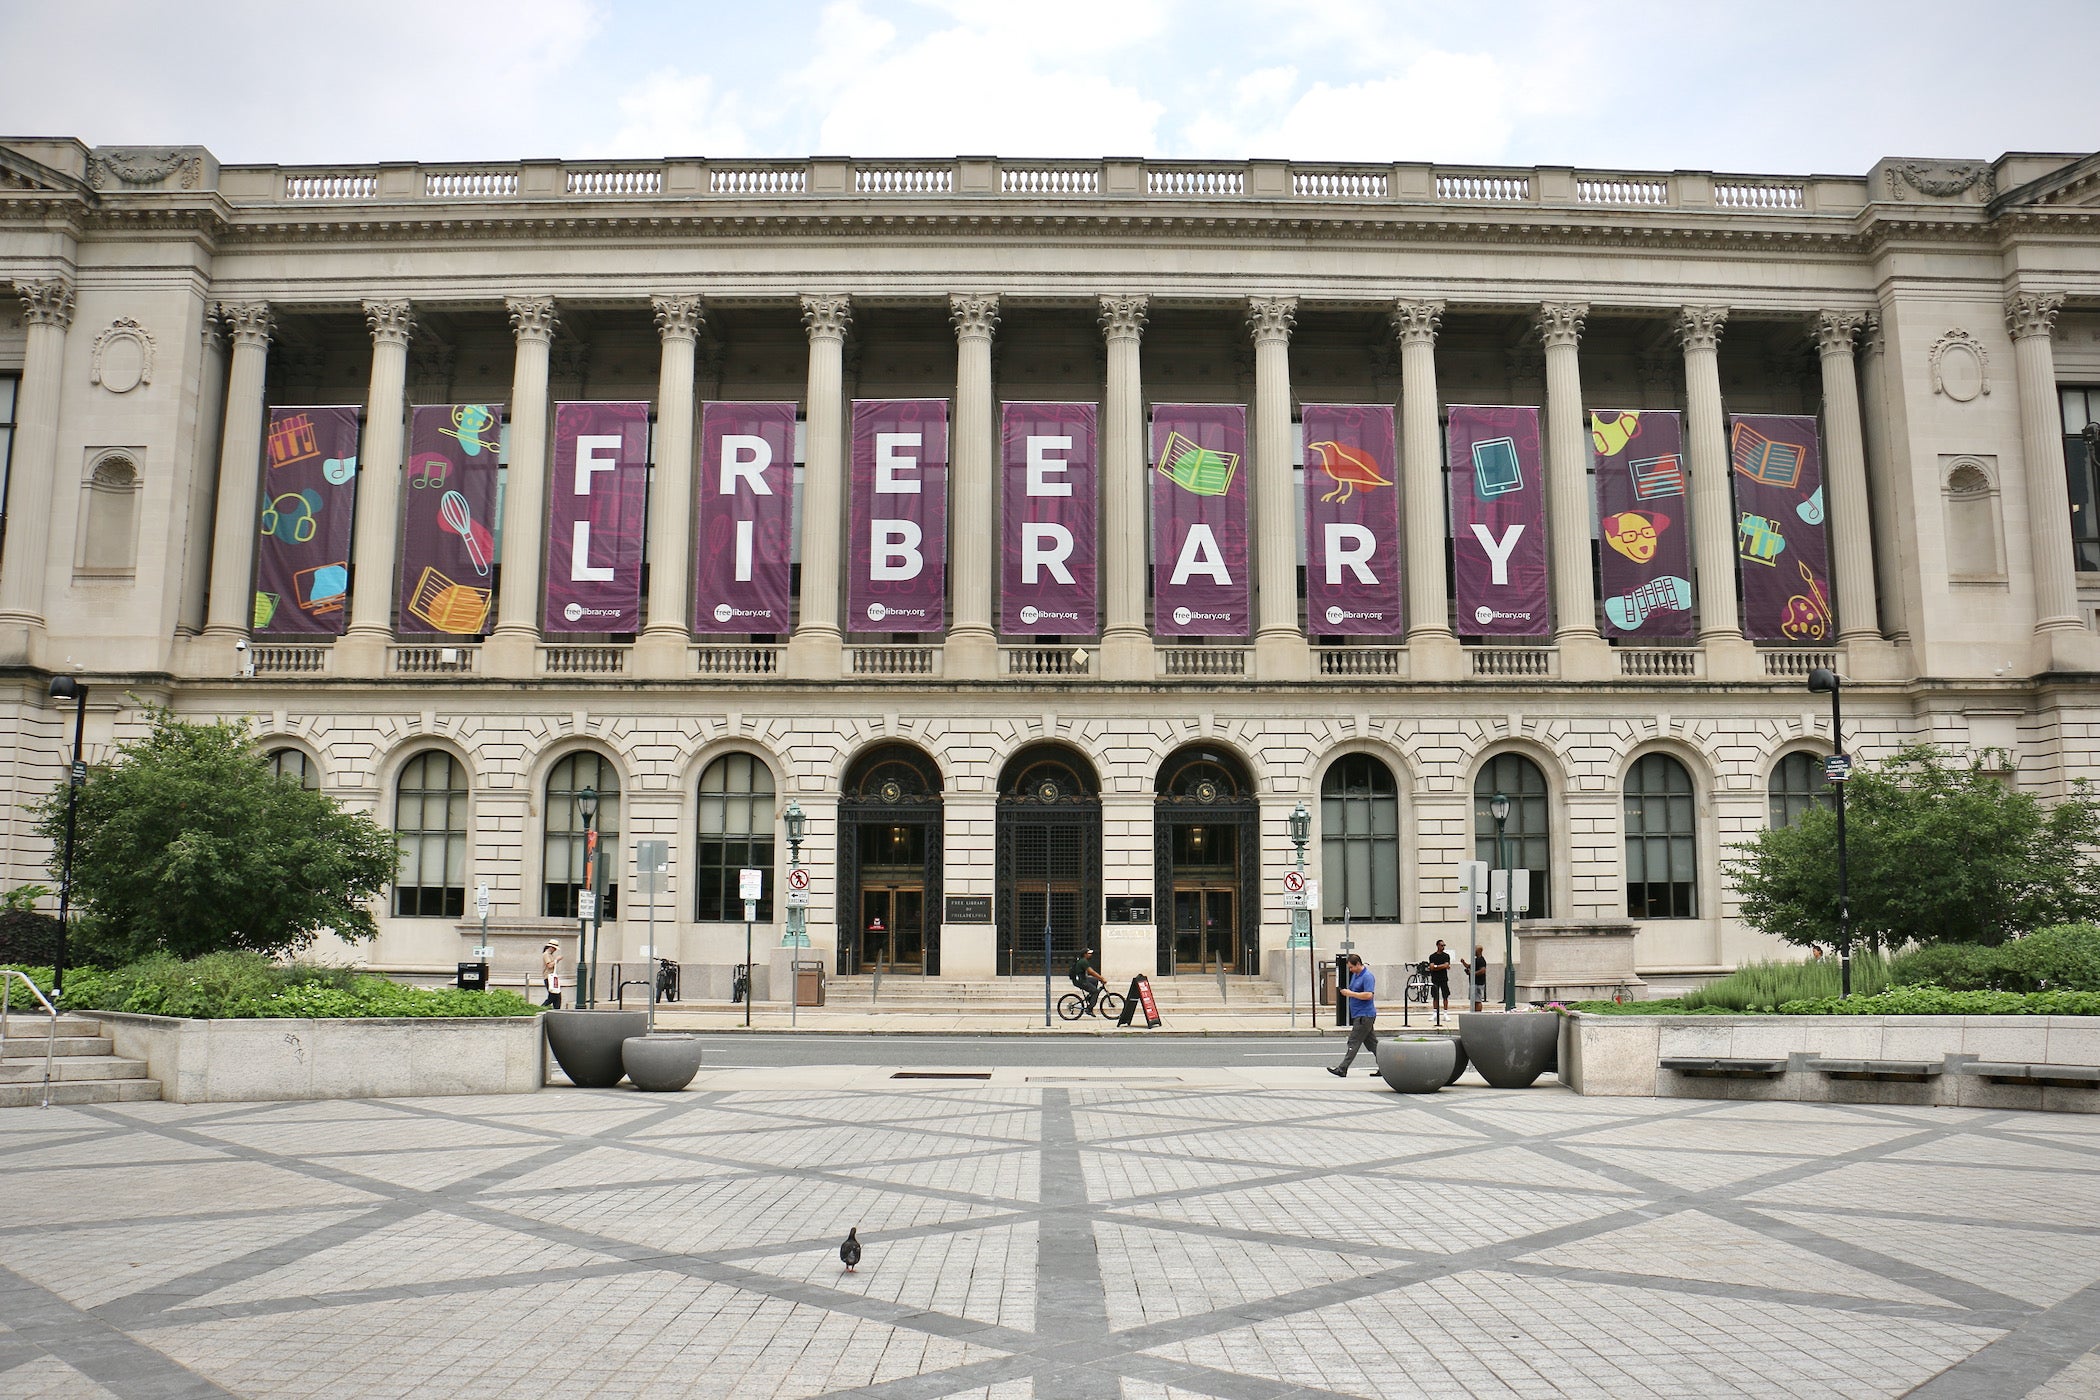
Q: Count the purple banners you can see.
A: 11